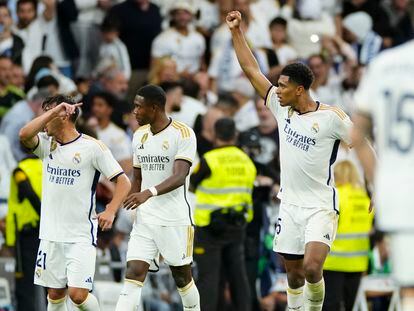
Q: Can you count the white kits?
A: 4